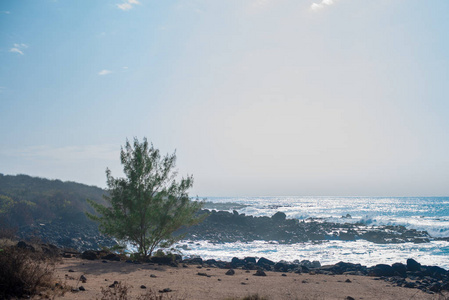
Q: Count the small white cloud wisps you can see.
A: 4